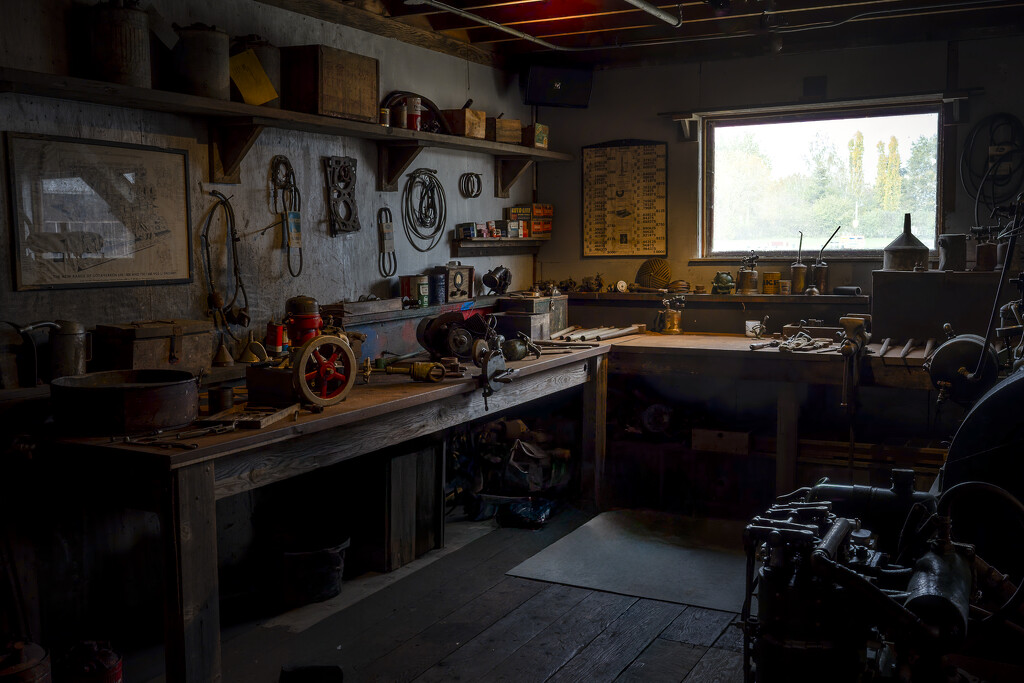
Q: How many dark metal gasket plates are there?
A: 1